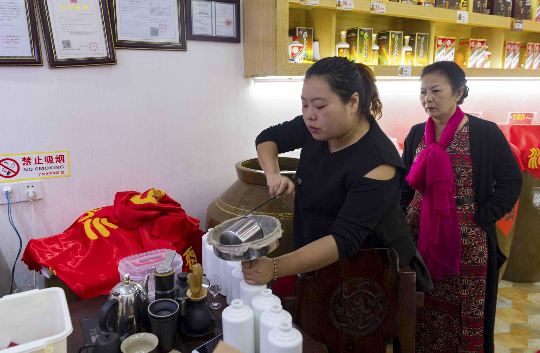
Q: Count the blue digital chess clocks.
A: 0